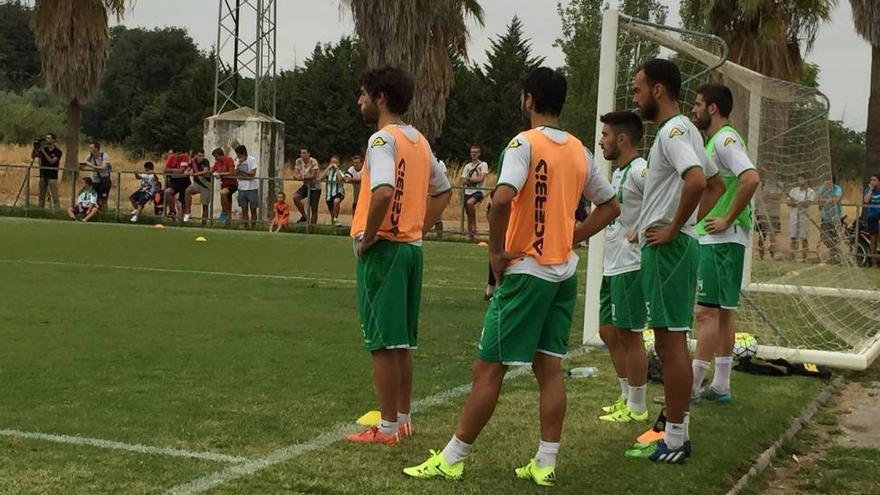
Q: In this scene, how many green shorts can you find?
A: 5